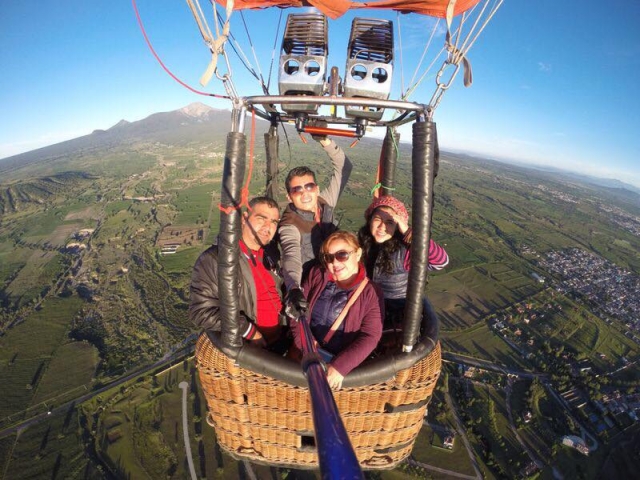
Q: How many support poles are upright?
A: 4